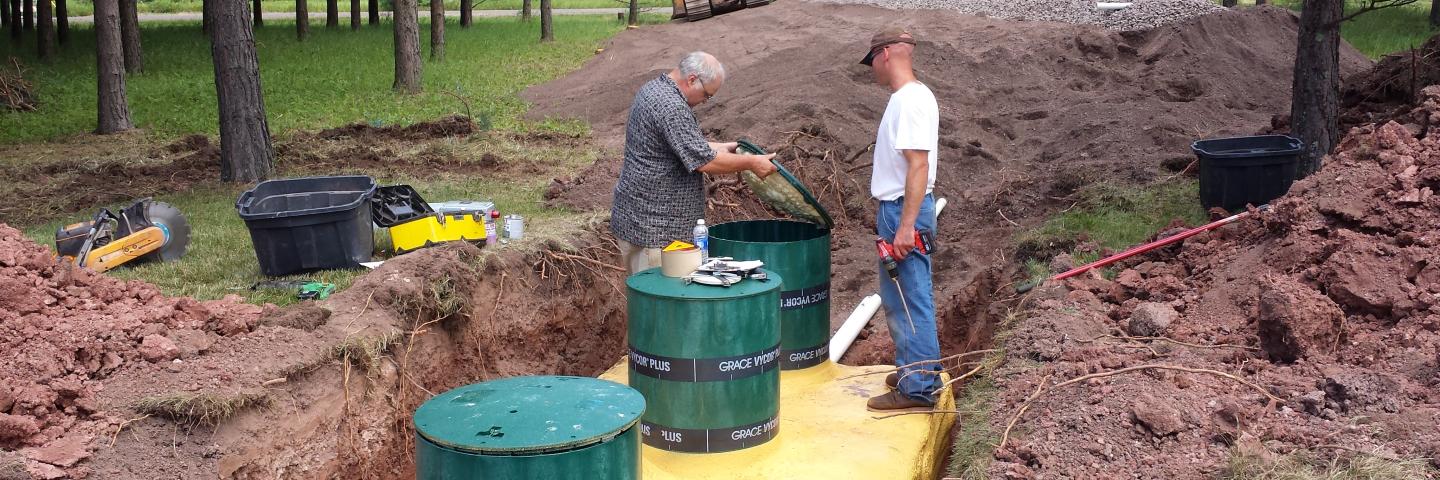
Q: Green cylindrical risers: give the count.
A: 3